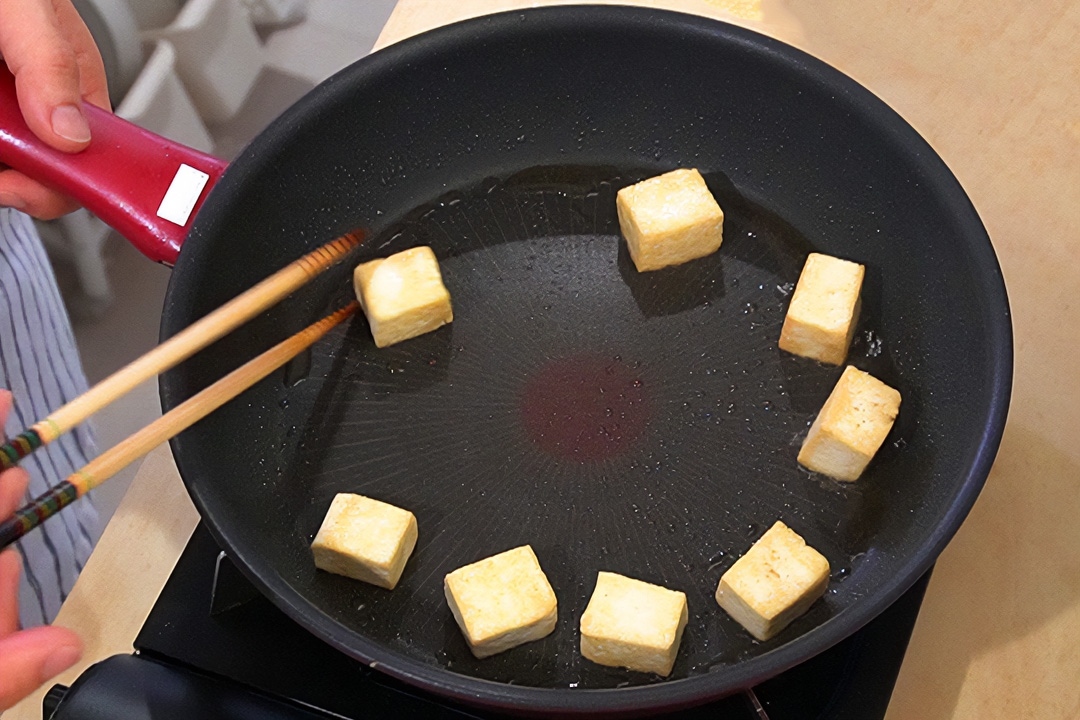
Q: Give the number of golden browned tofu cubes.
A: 8